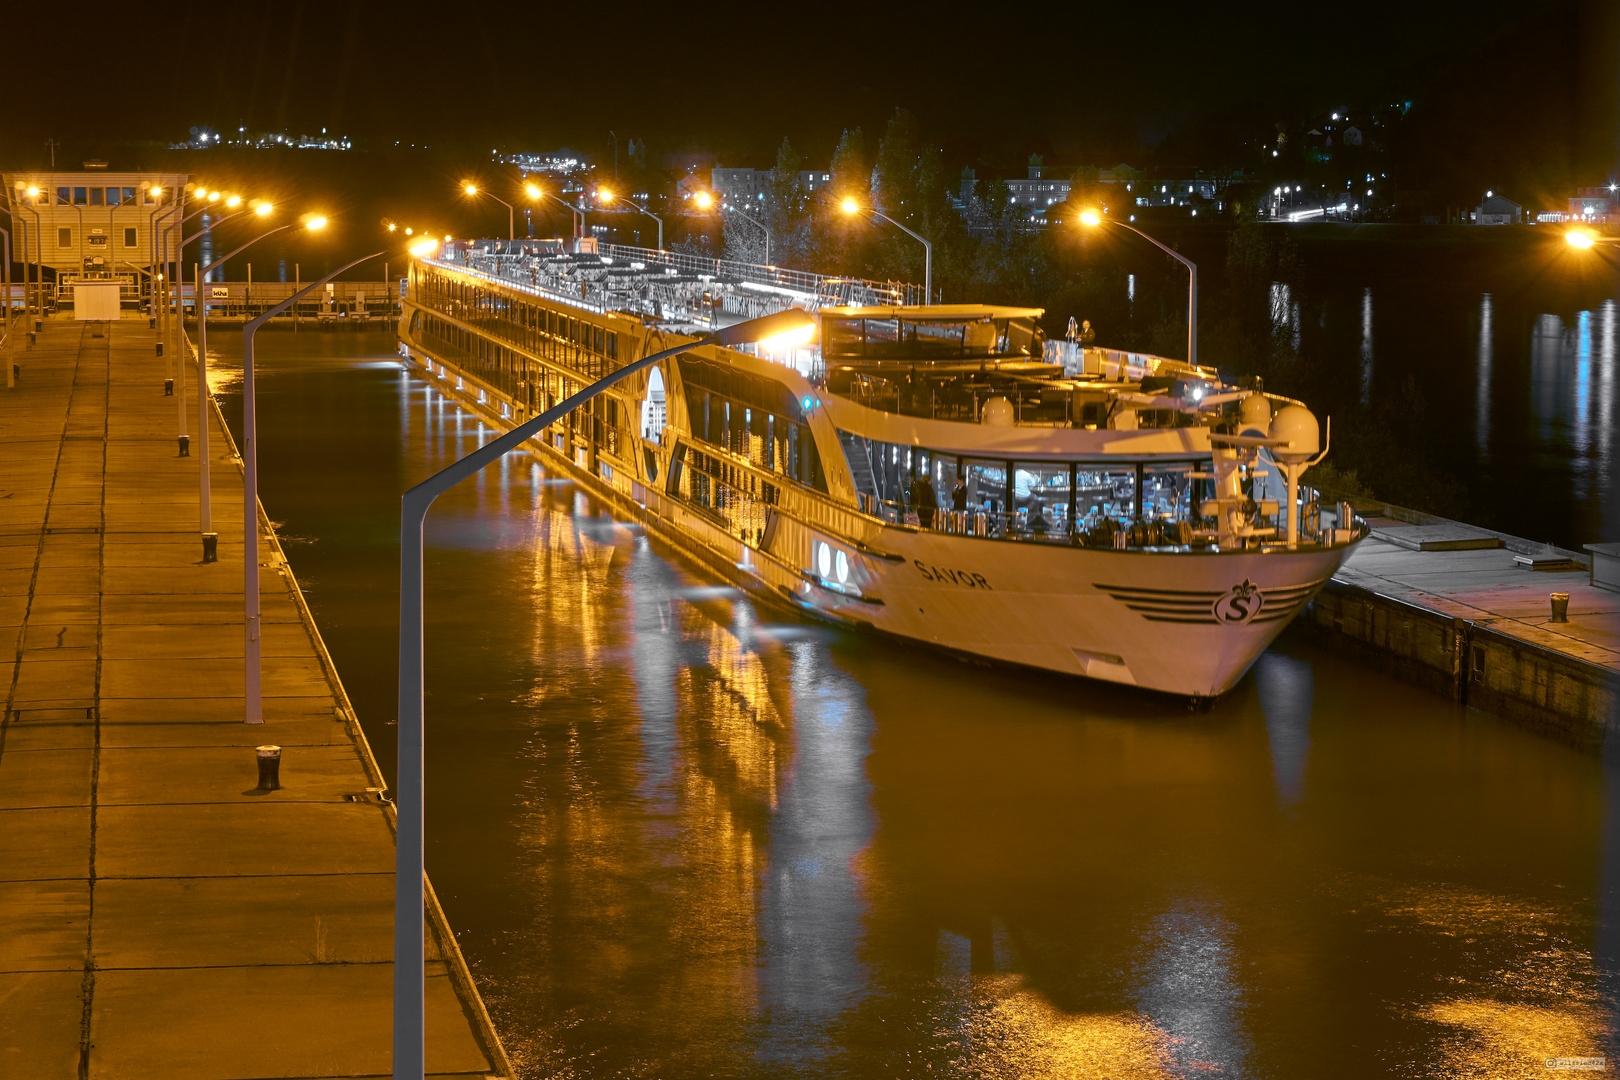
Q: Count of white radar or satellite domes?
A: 3